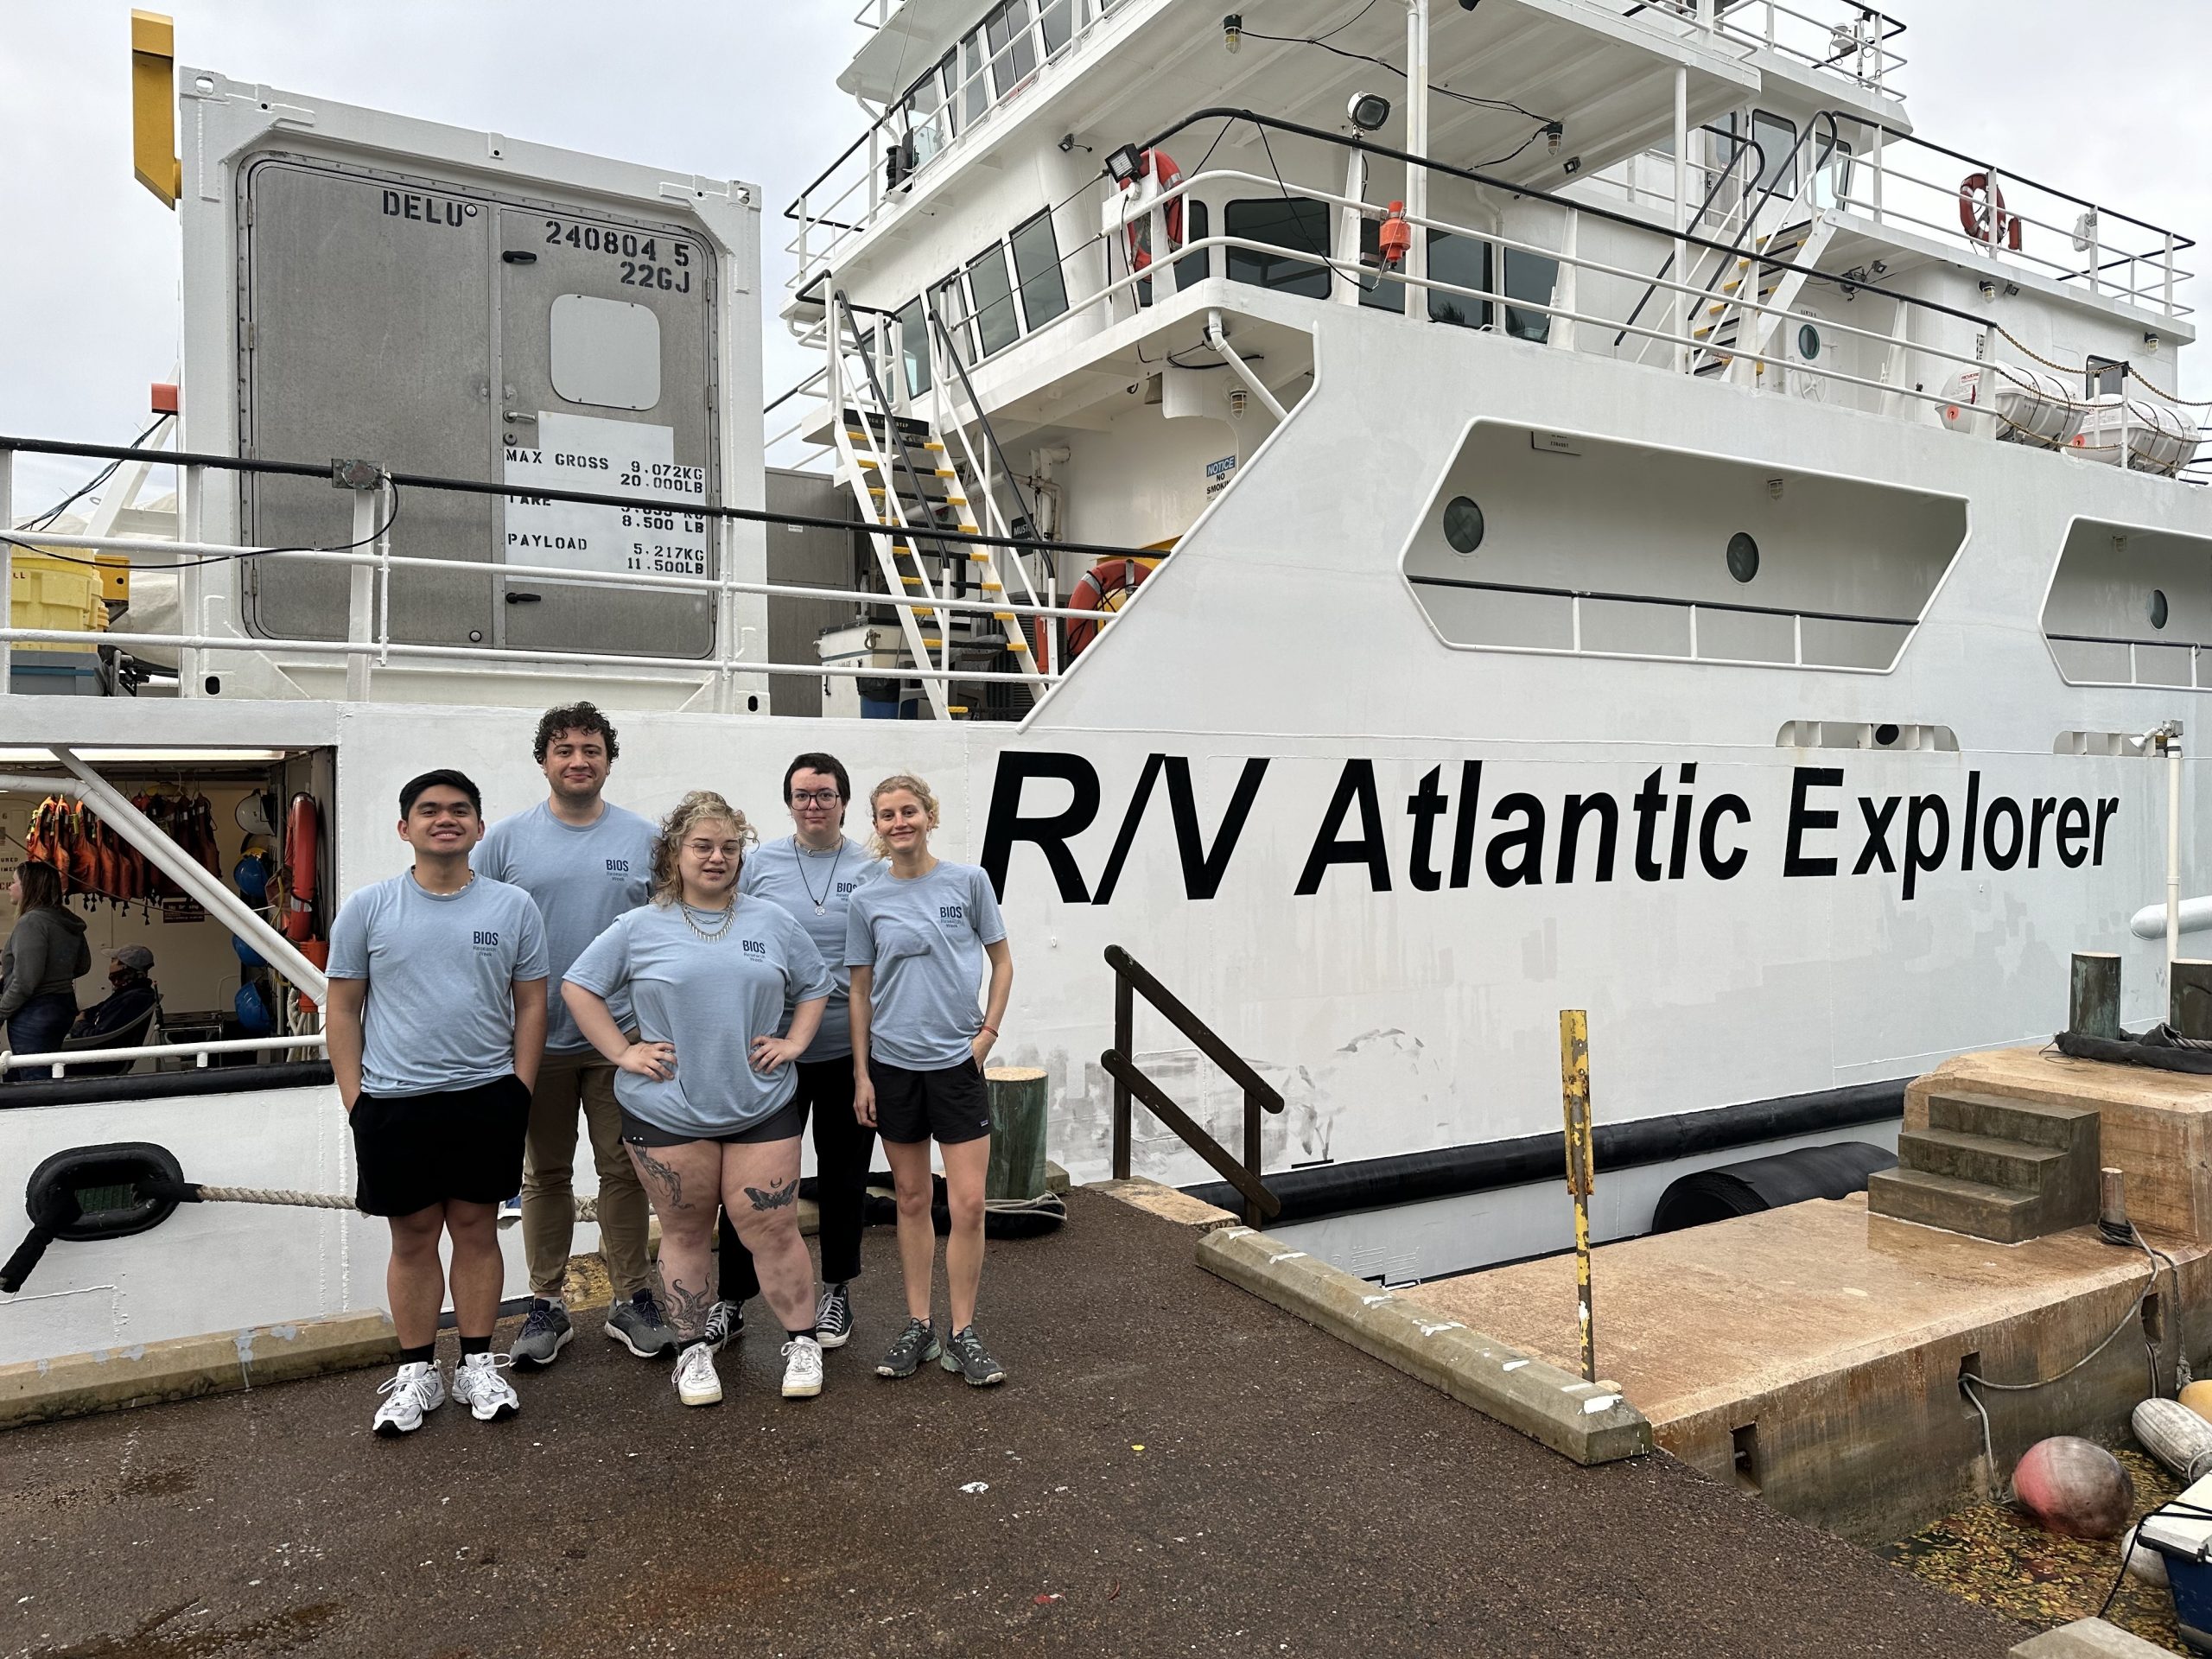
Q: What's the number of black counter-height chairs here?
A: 0